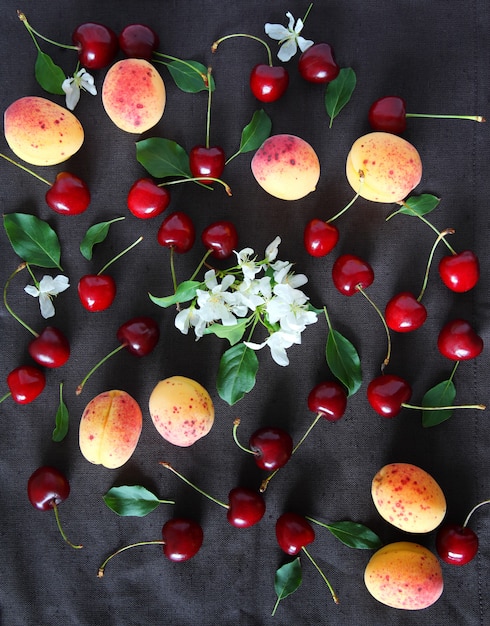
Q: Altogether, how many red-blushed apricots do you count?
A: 8